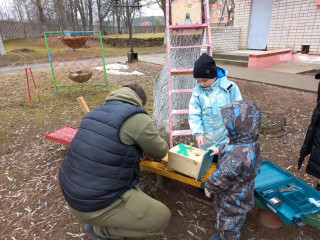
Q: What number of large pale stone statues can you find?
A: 0